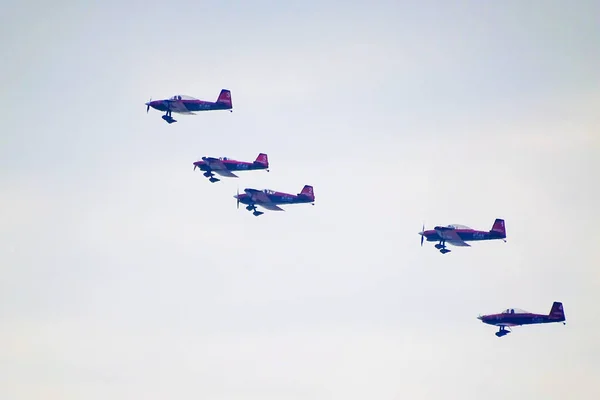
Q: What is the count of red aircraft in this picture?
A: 5